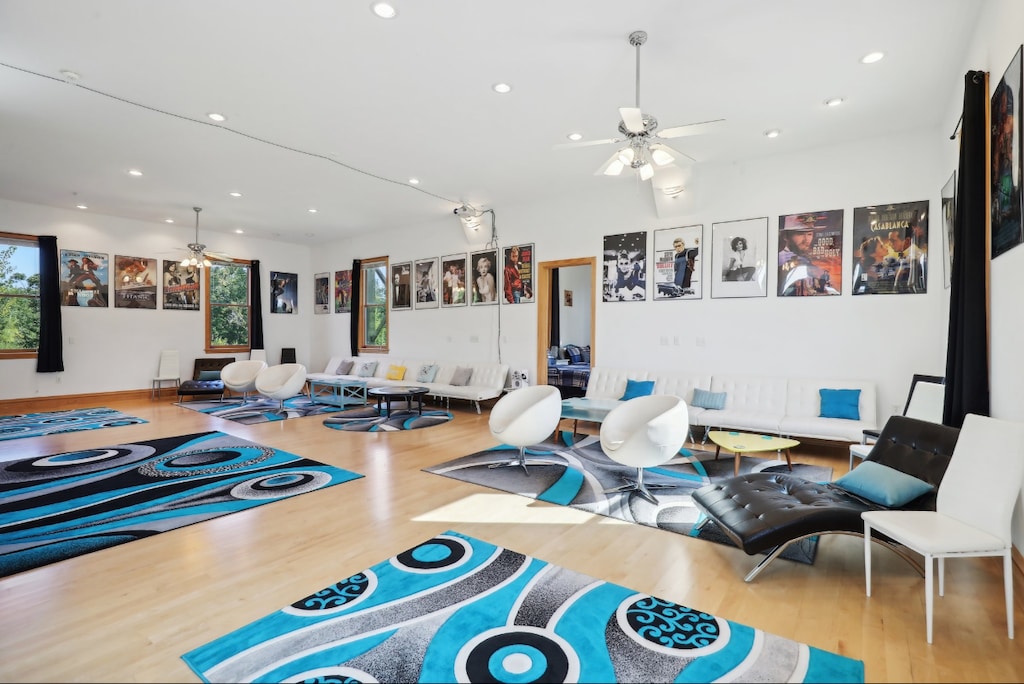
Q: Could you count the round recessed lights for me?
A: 14